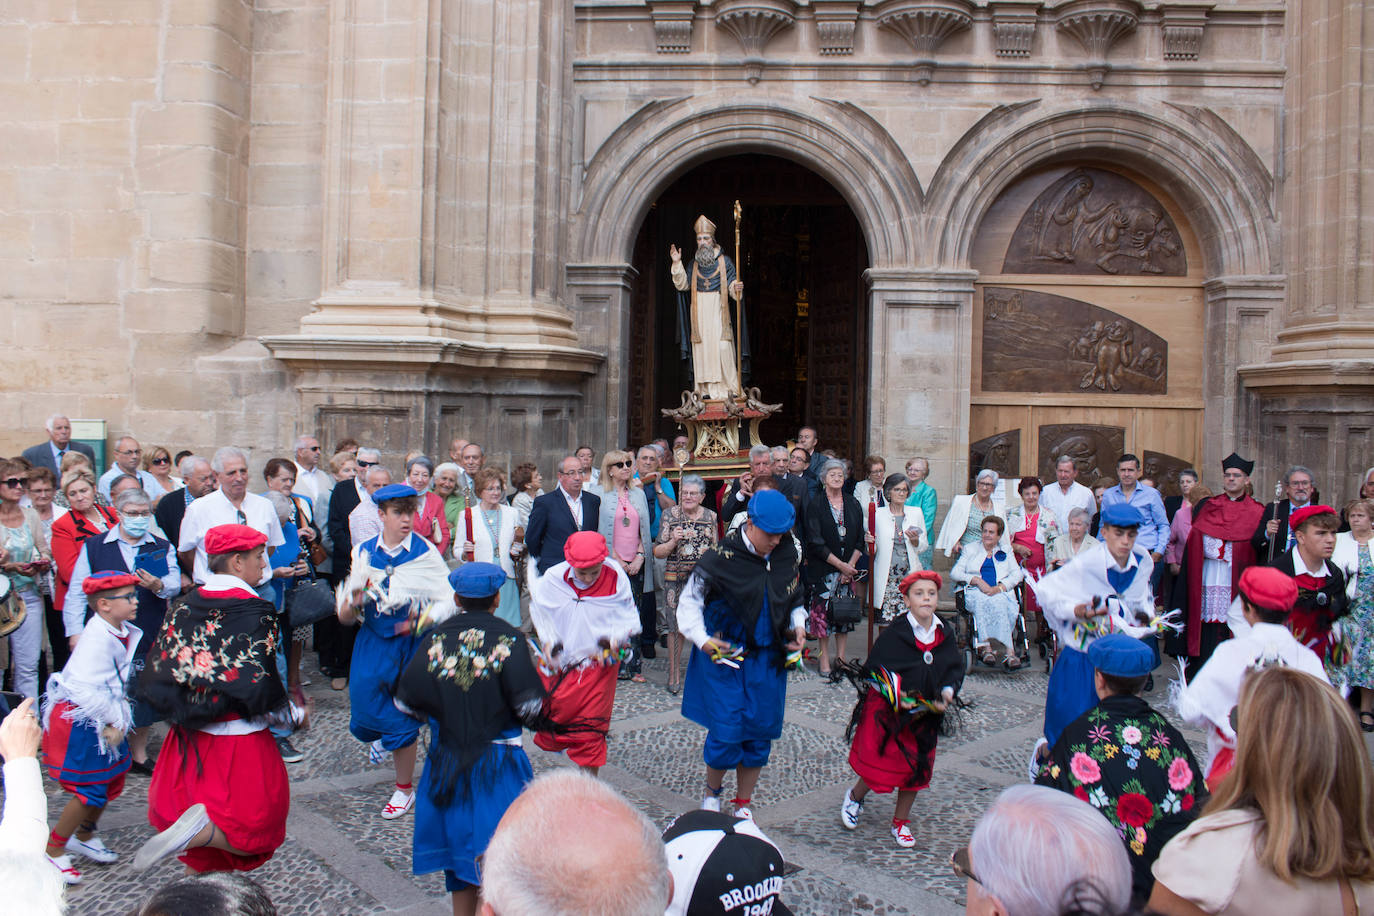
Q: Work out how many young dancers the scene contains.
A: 11